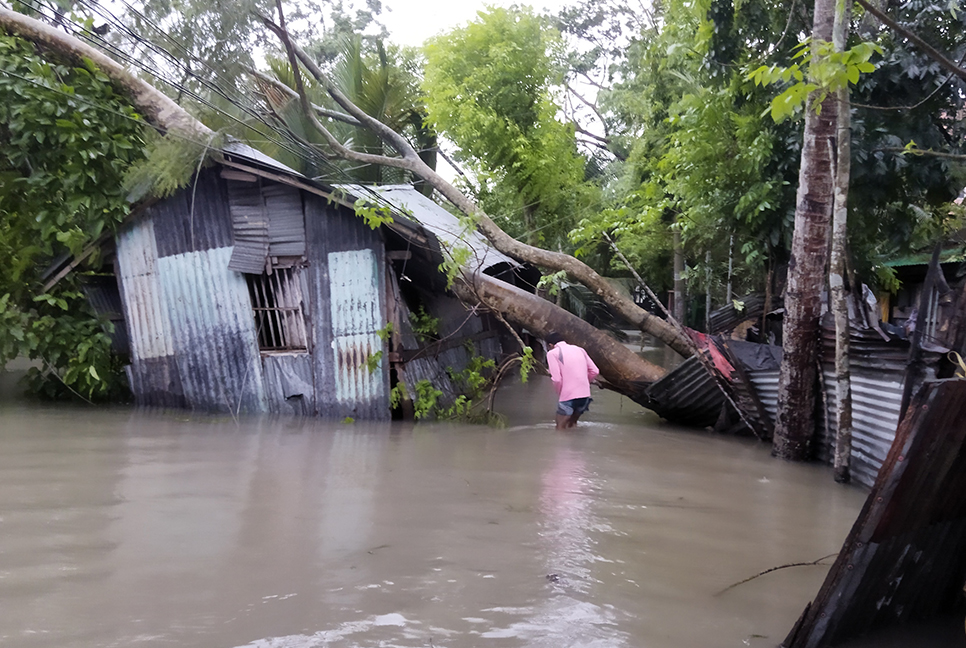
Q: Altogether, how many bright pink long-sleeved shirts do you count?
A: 1